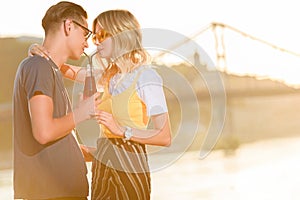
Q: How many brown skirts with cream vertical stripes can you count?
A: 1